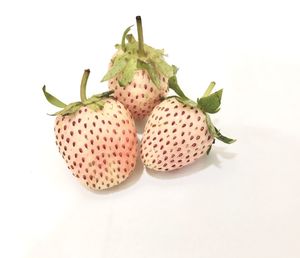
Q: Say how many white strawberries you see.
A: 3